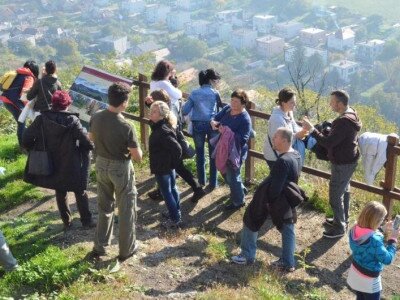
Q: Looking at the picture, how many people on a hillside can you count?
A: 13